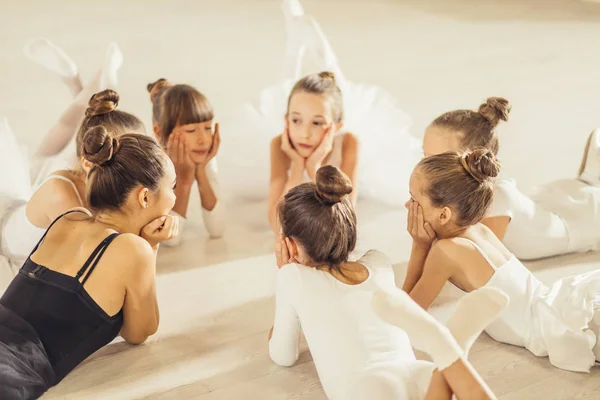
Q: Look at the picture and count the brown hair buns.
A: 7